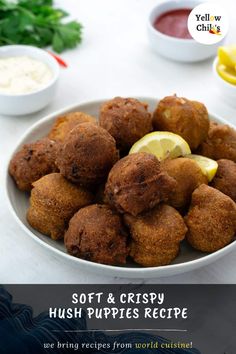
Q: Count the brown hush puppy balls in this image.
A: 13